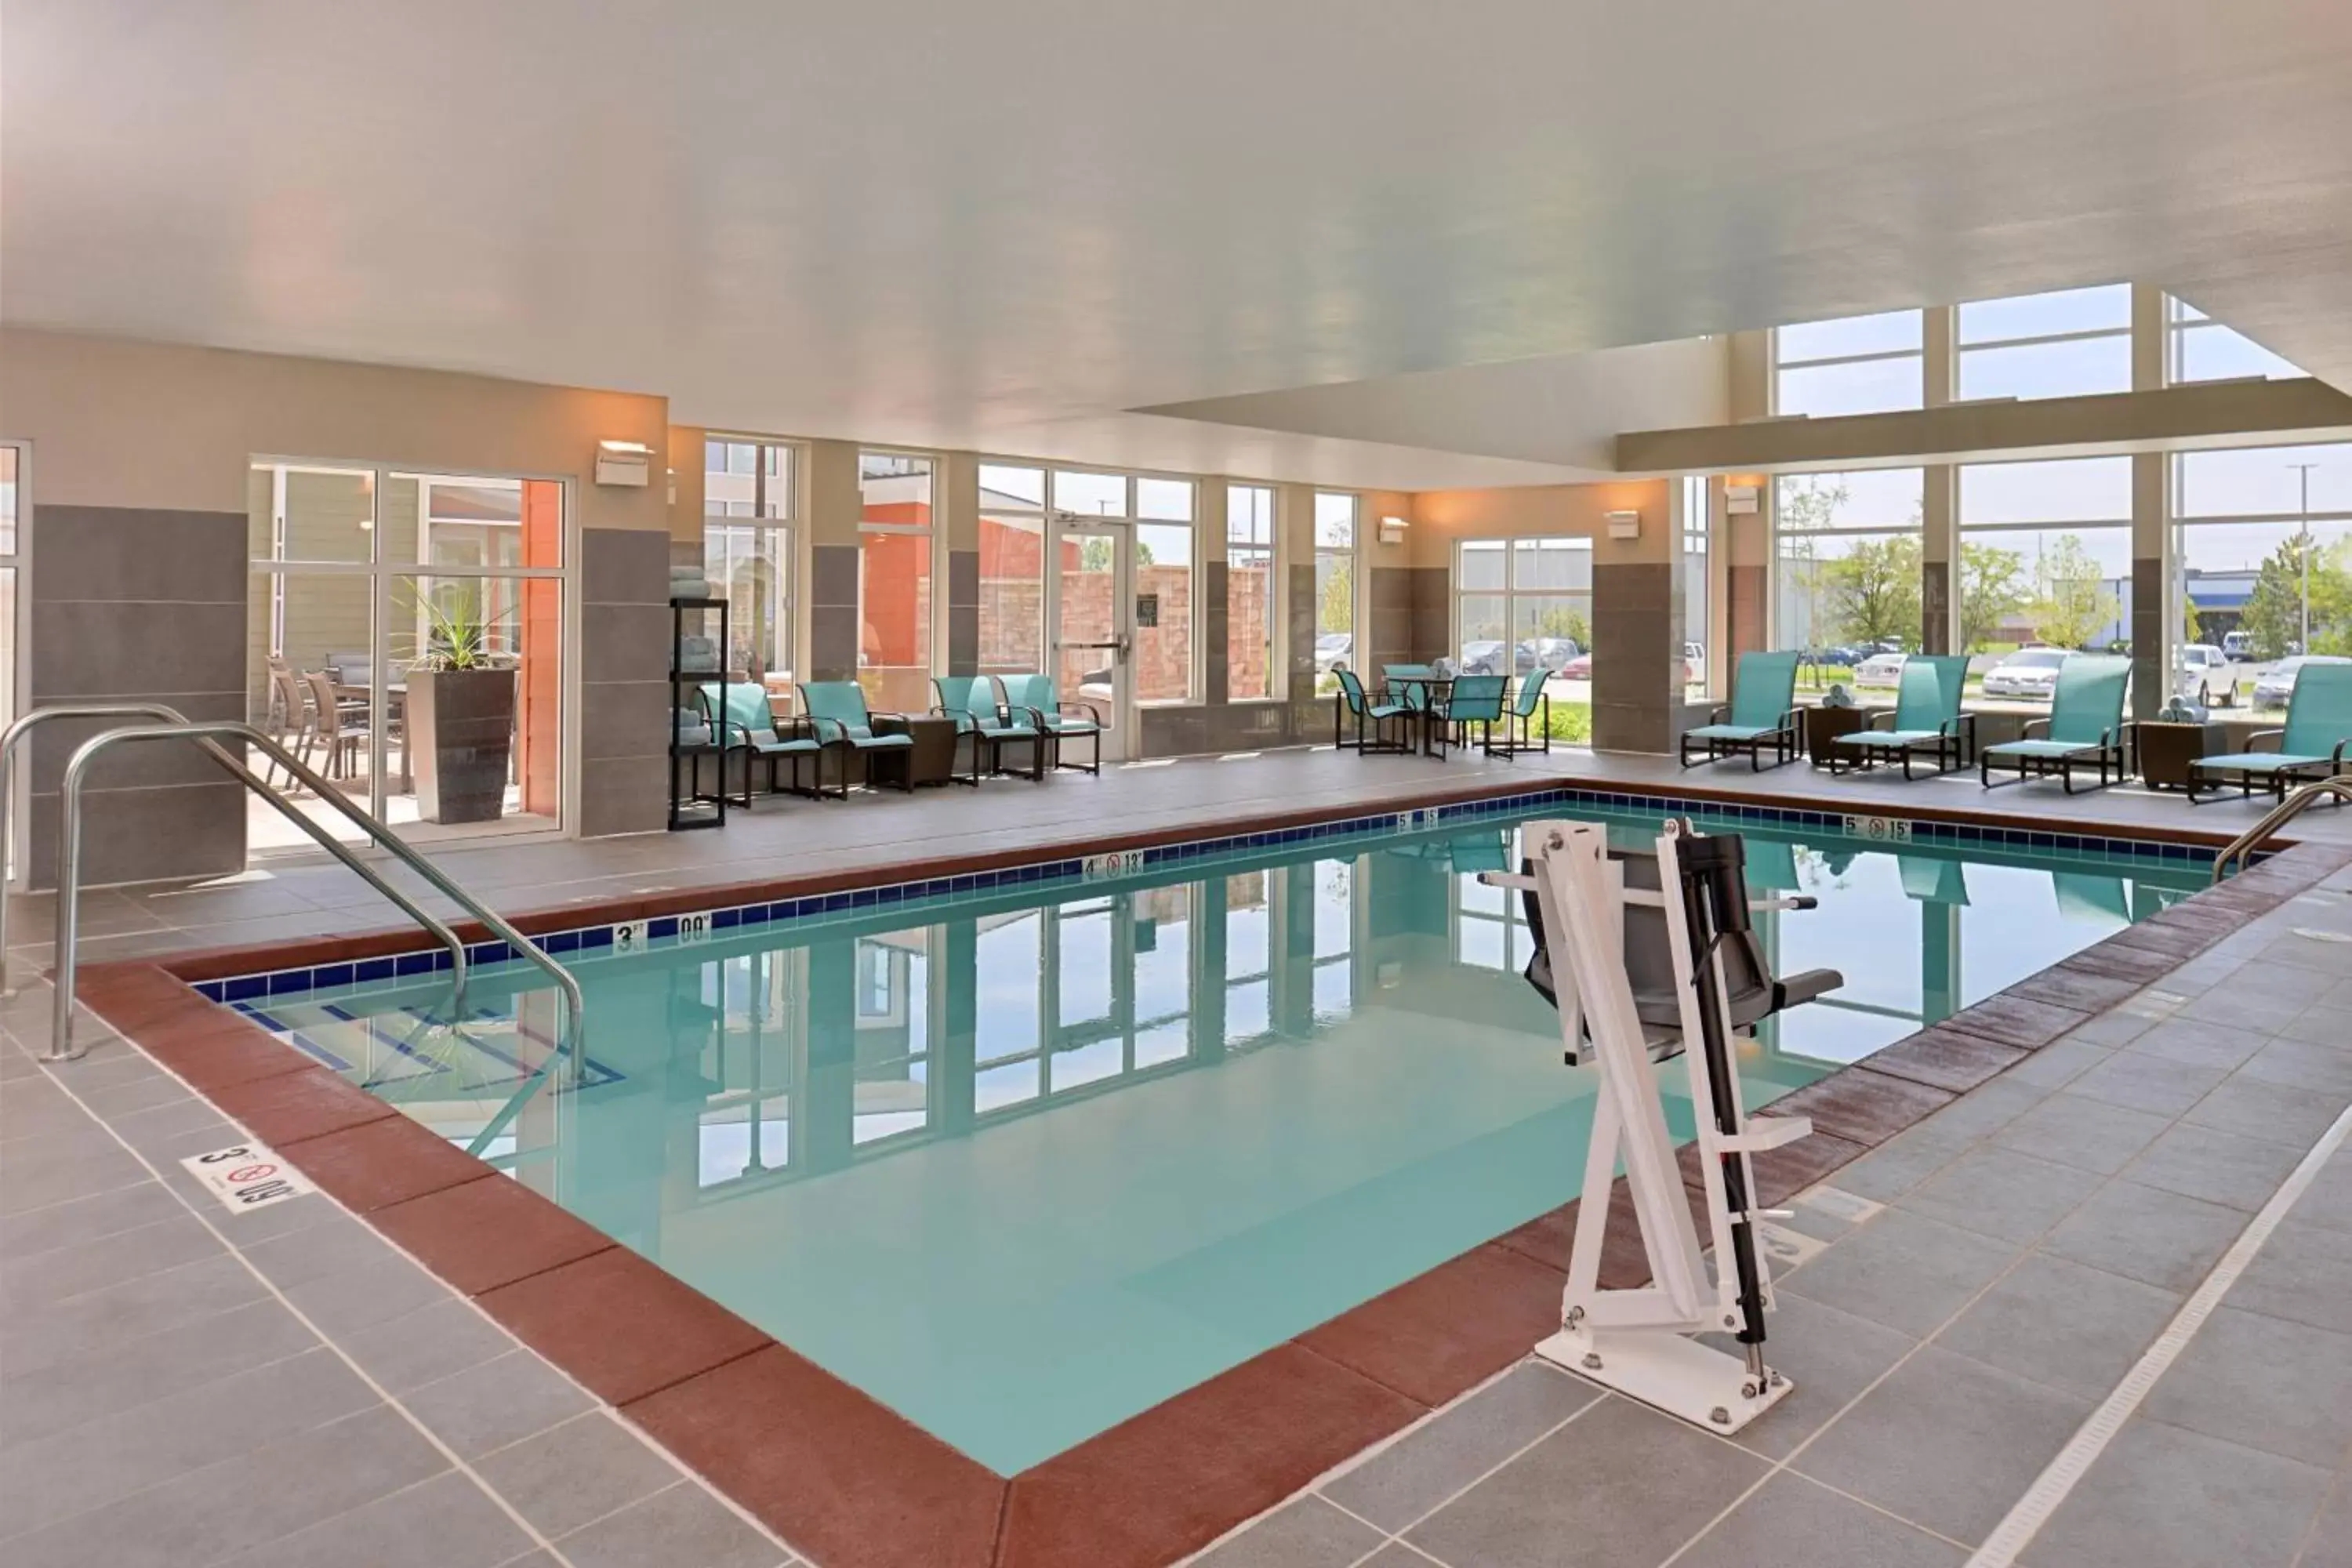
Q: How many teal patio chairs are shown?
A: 12